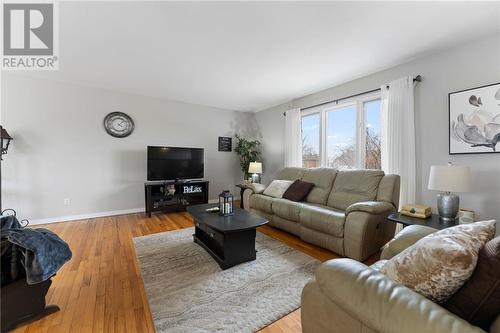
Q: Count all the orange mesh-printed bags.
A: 0